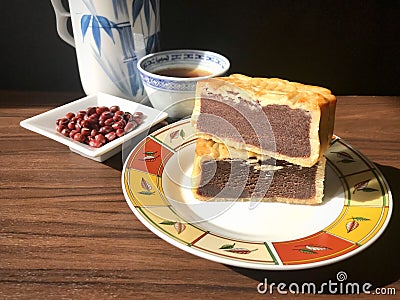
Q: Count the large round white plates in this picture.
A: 1